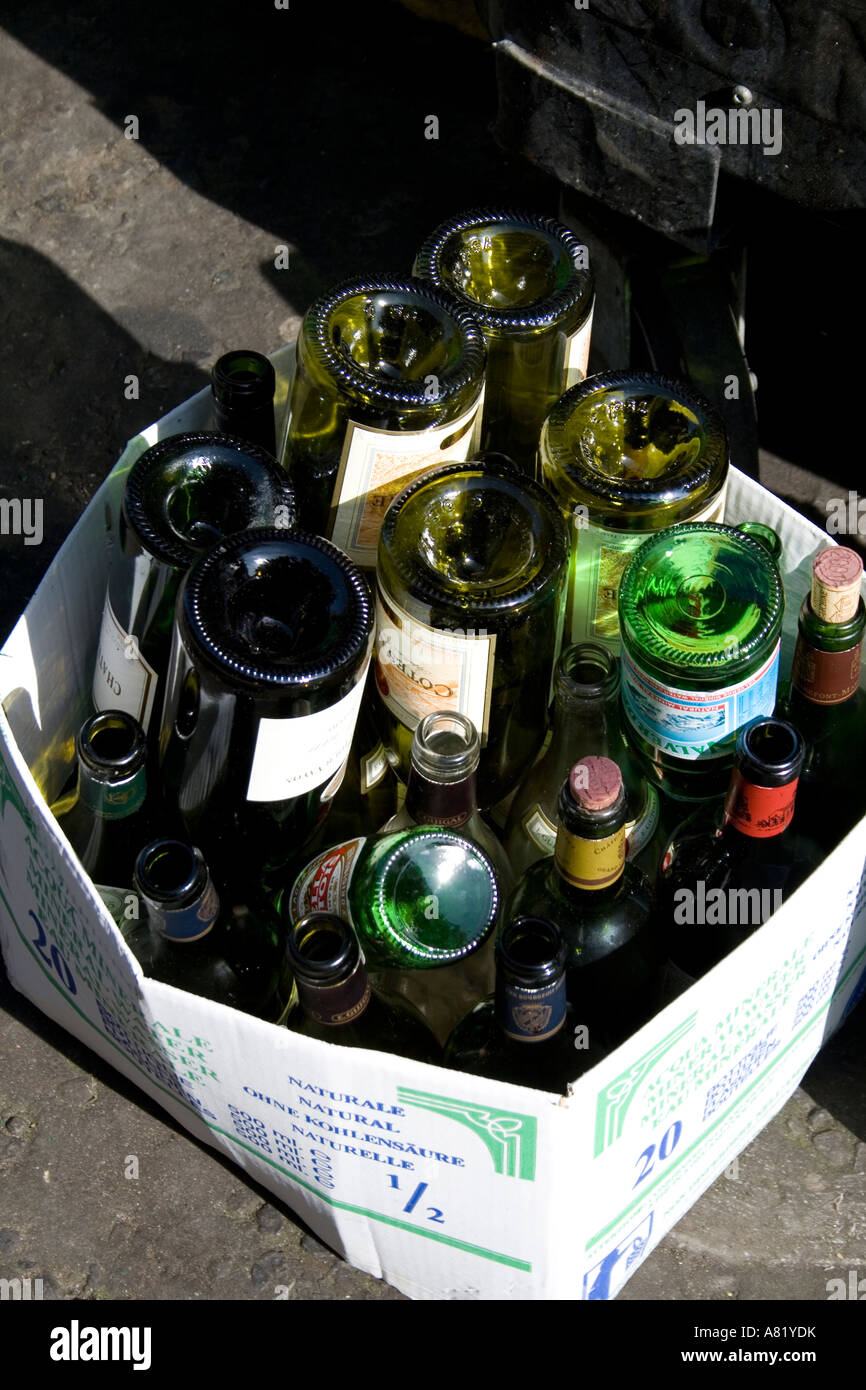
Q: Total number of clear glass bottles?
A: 2